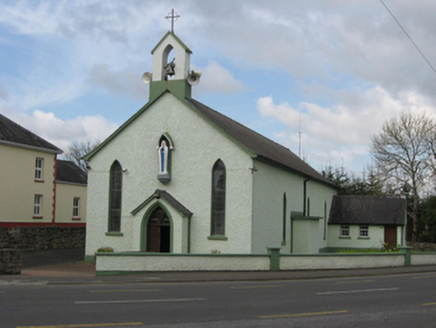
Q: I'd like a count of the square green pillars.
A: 2